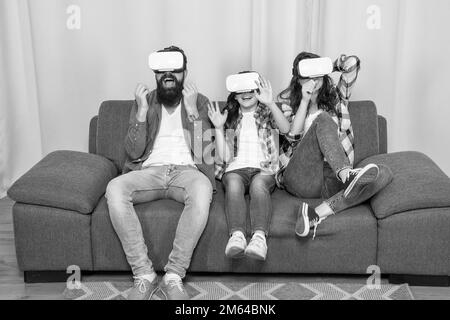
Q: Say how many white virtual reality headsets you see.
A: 3